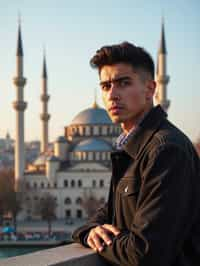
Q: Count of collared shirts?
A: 1